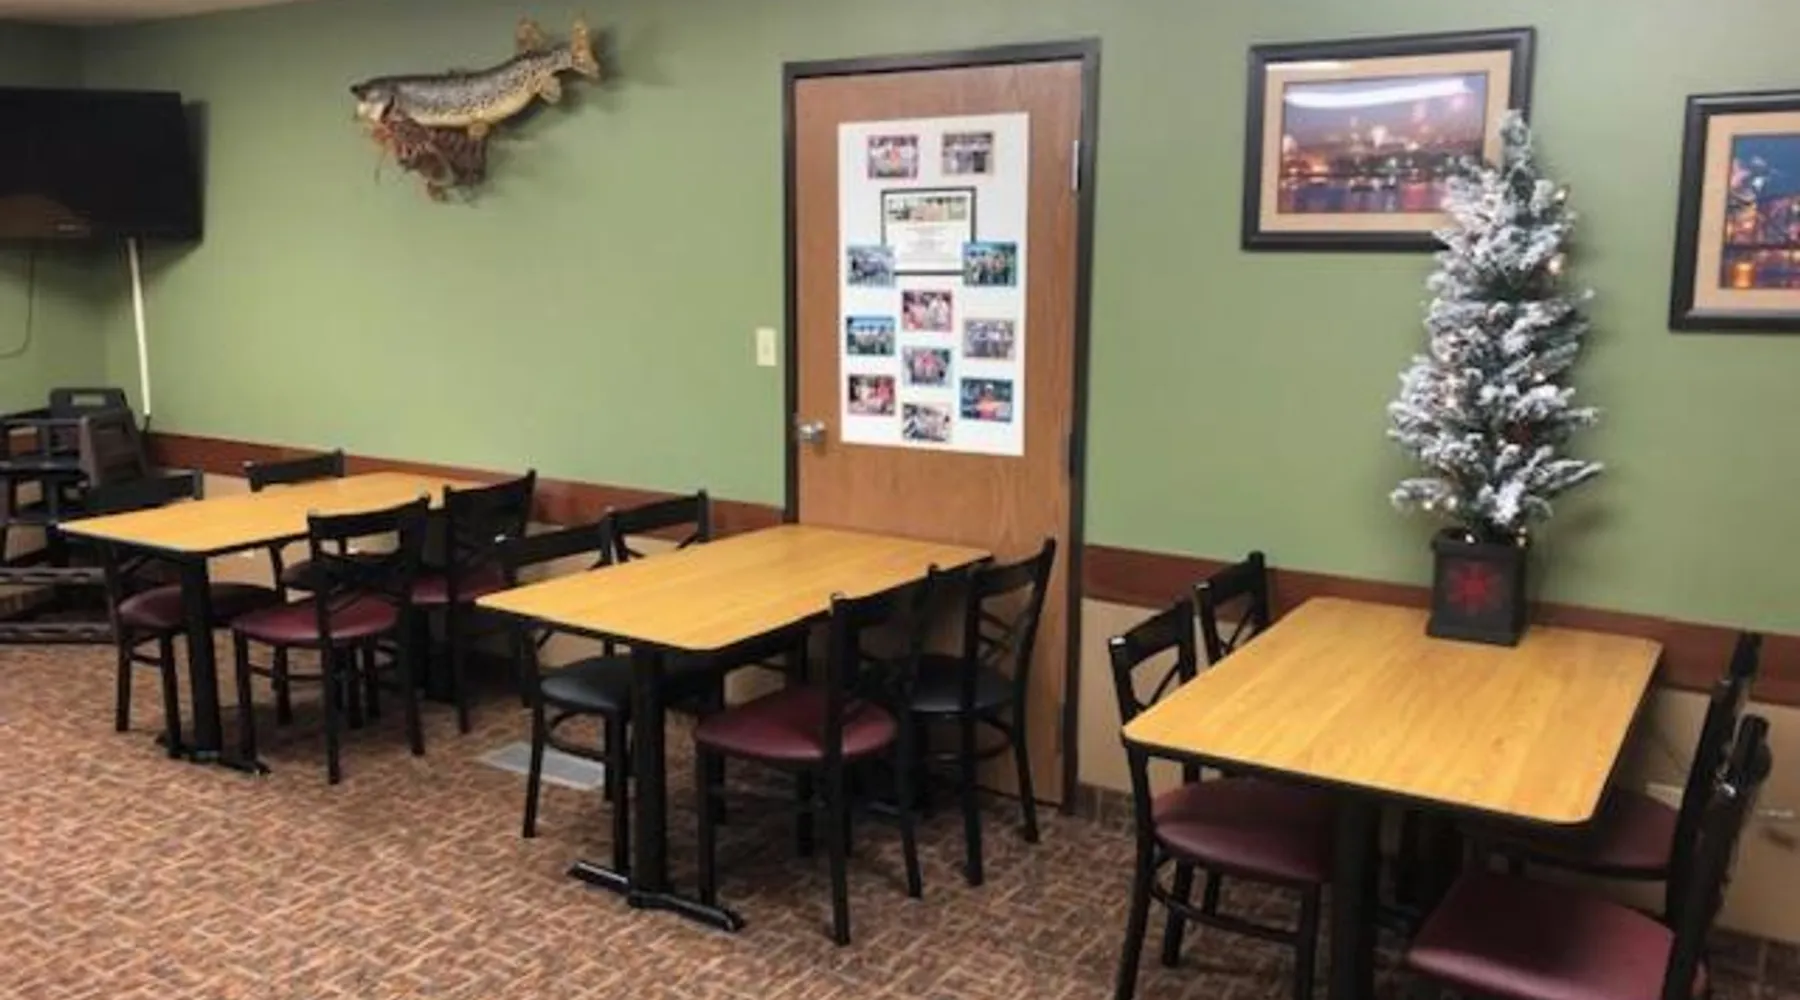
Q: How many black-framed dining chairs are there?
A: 12